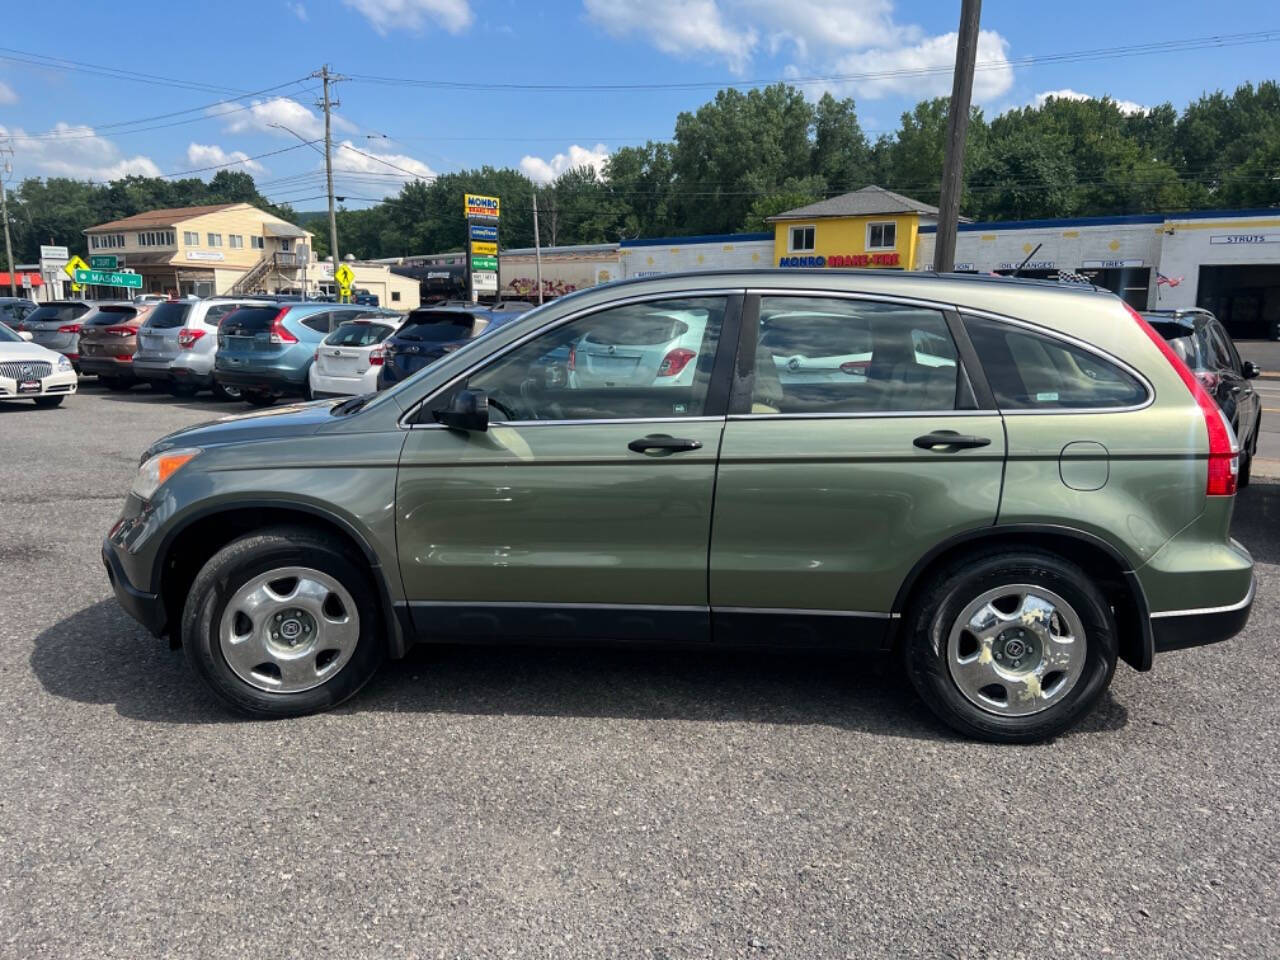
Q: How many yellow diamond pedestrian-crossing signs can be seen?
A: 2